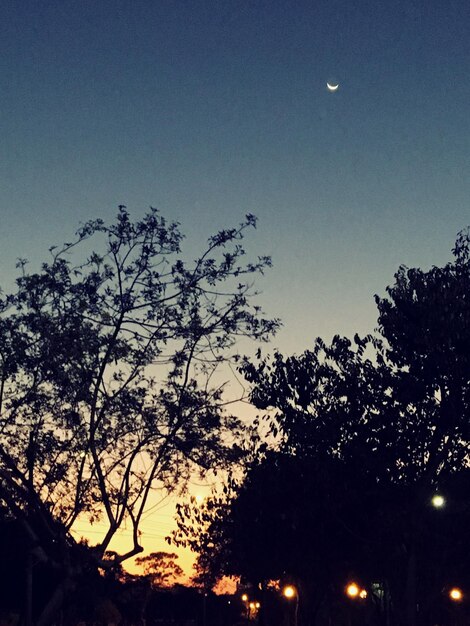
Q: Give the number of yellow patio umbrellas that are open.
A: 0